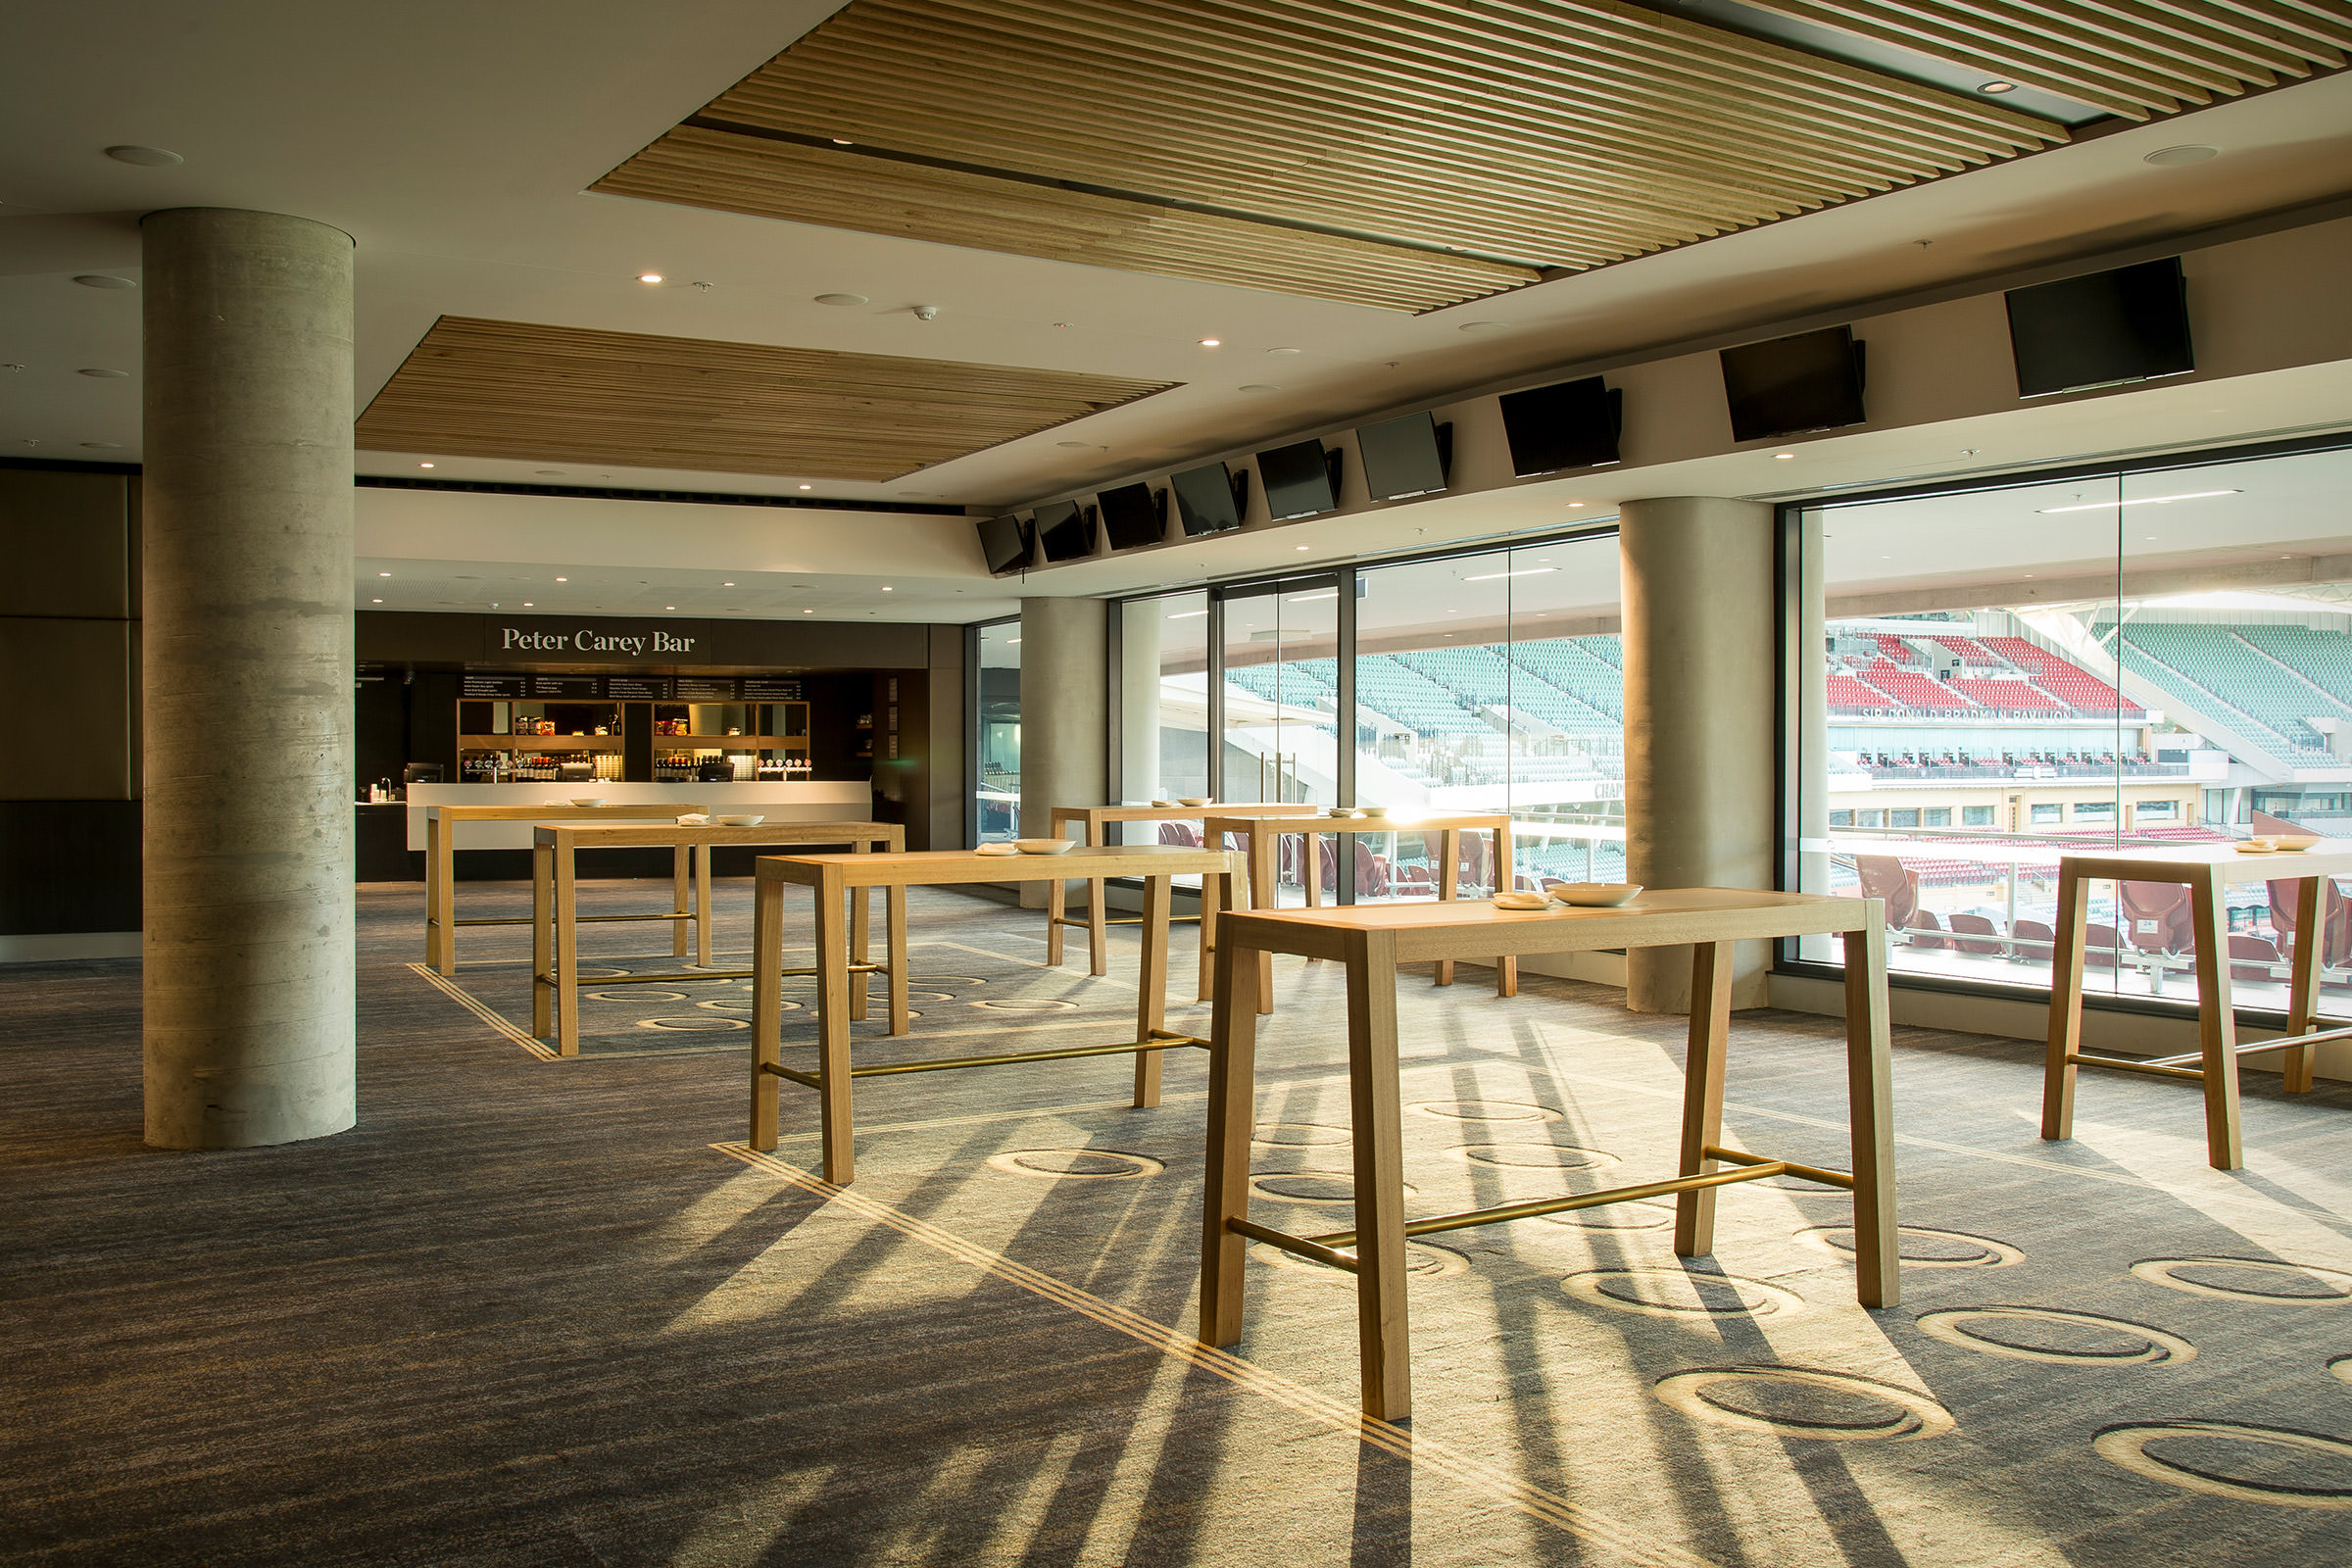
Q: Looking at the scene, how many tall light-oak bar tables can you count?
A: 7